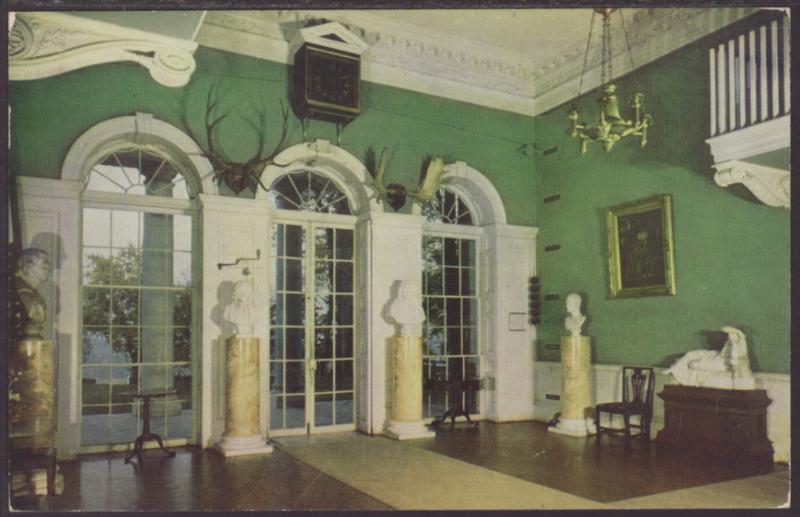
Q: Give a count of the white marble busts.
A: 3